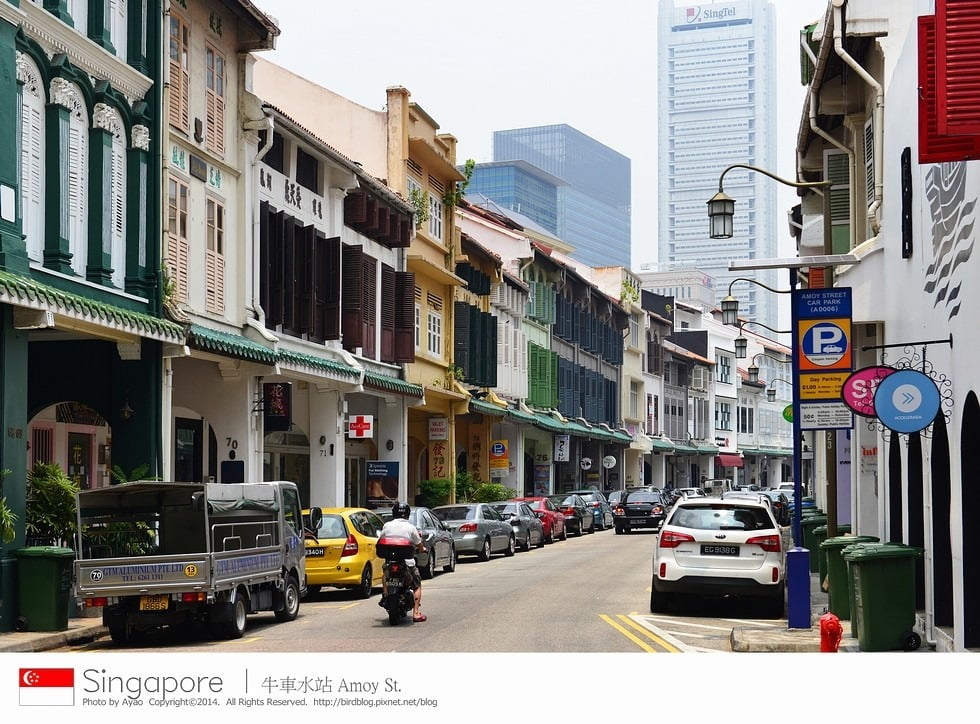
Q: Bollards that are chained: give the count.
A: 0